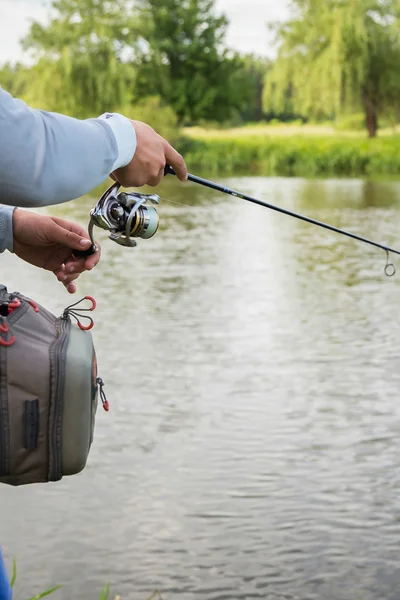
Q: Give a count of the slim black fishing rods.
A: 1